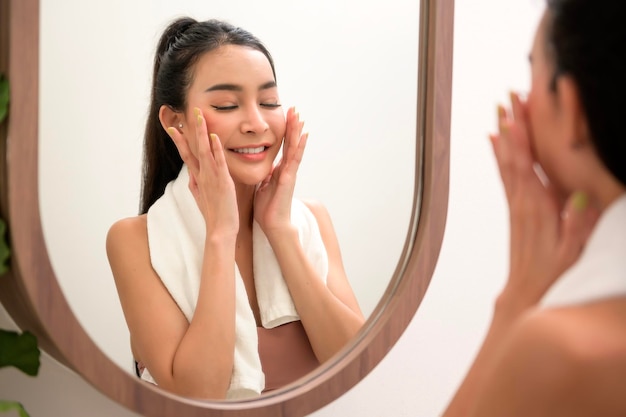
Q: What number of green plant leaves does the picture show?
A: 4